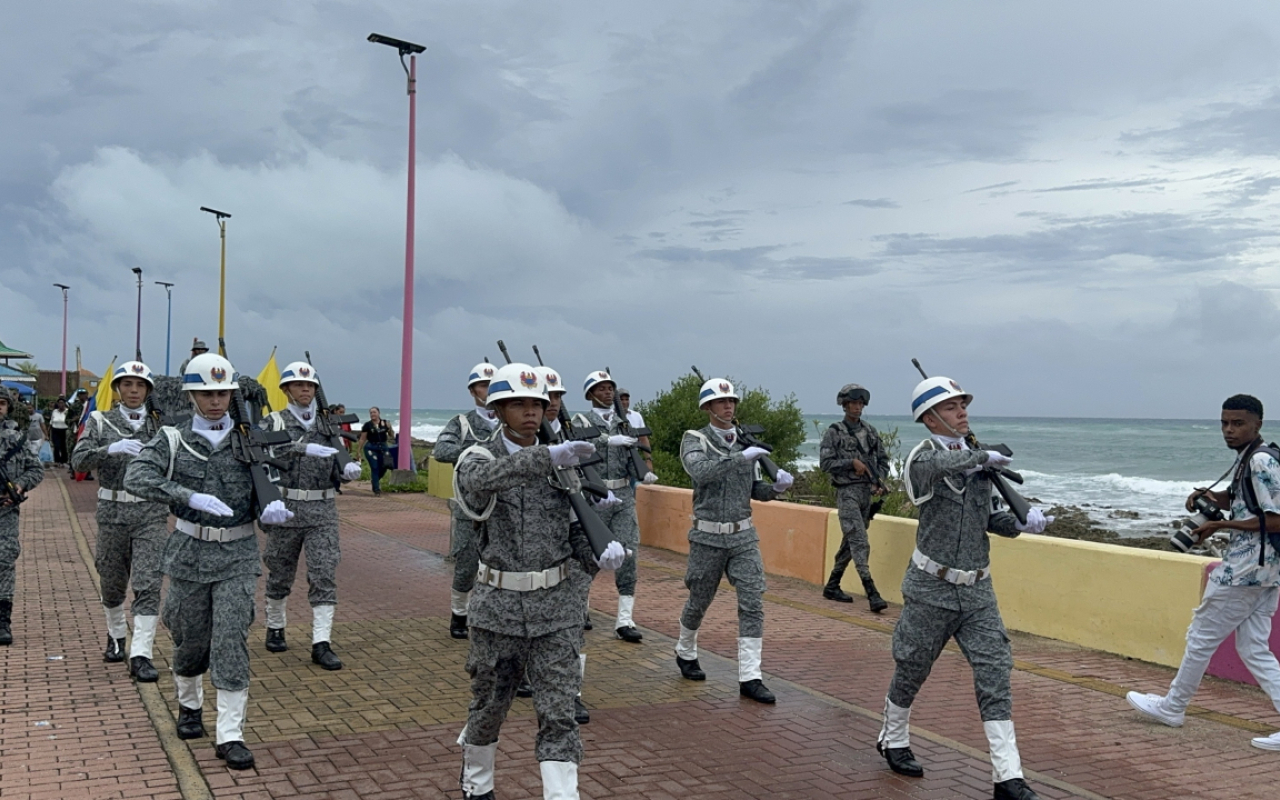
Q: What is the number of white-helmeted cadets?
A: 9